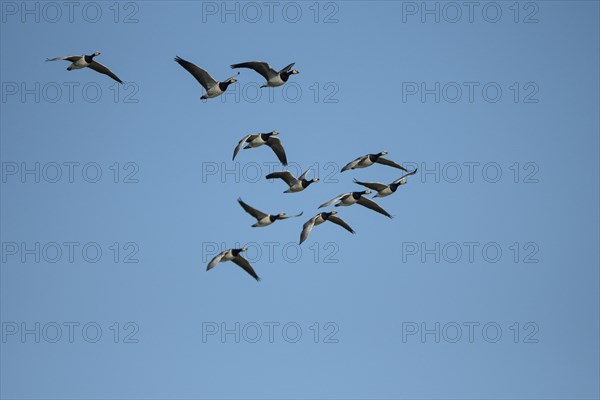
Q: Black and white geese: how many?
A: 11